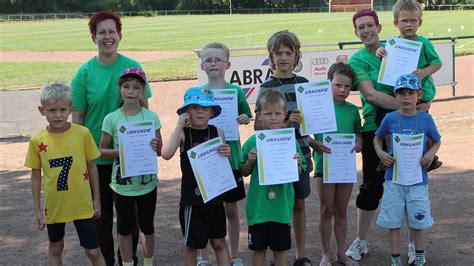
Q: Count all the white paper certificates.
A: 8